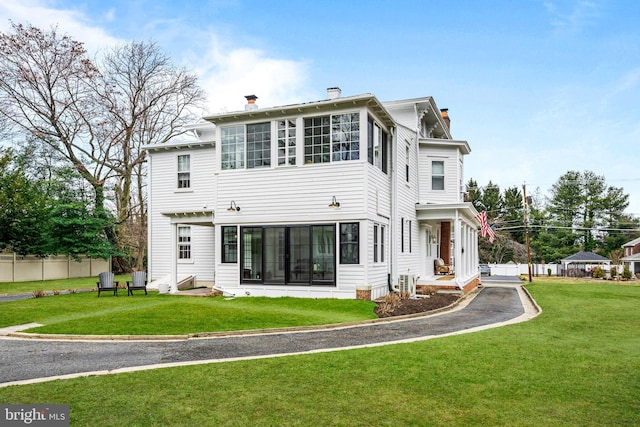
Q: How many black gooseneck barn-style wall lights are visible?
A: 2